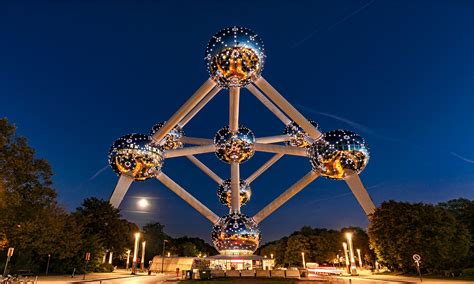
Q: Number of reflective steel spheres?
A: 8